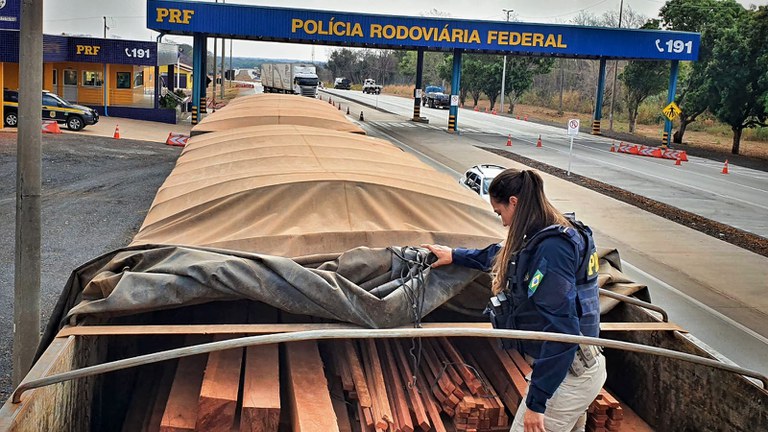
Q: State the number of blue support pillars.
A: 6